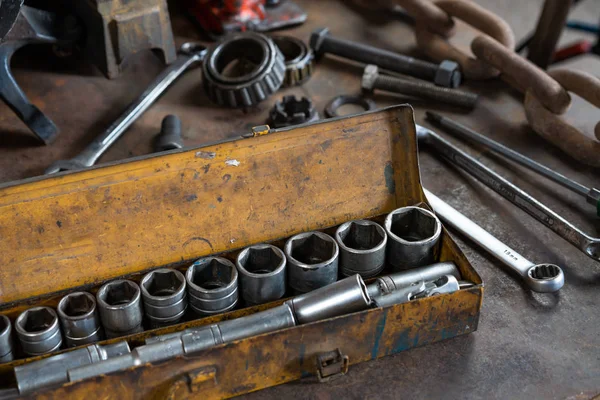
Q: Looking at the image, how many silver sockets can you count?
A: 10